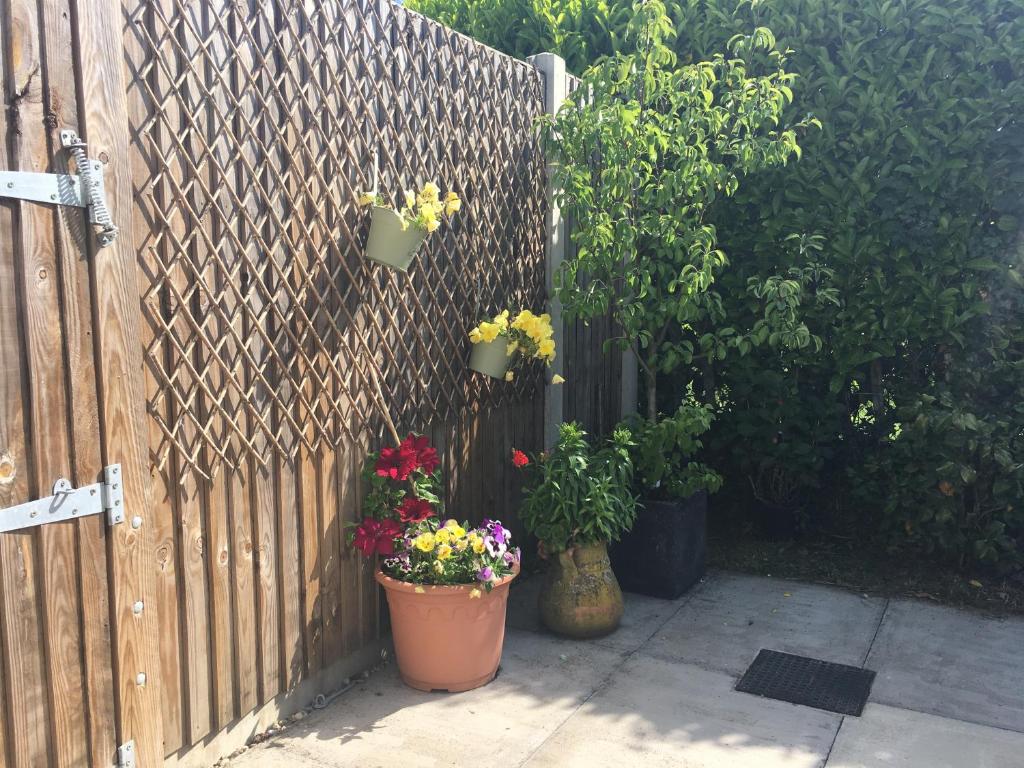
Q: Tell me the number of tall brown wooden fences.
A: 1